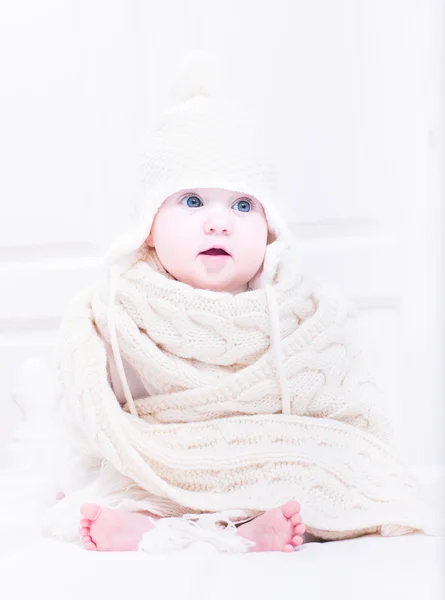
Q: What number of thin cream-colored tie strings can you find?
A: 2